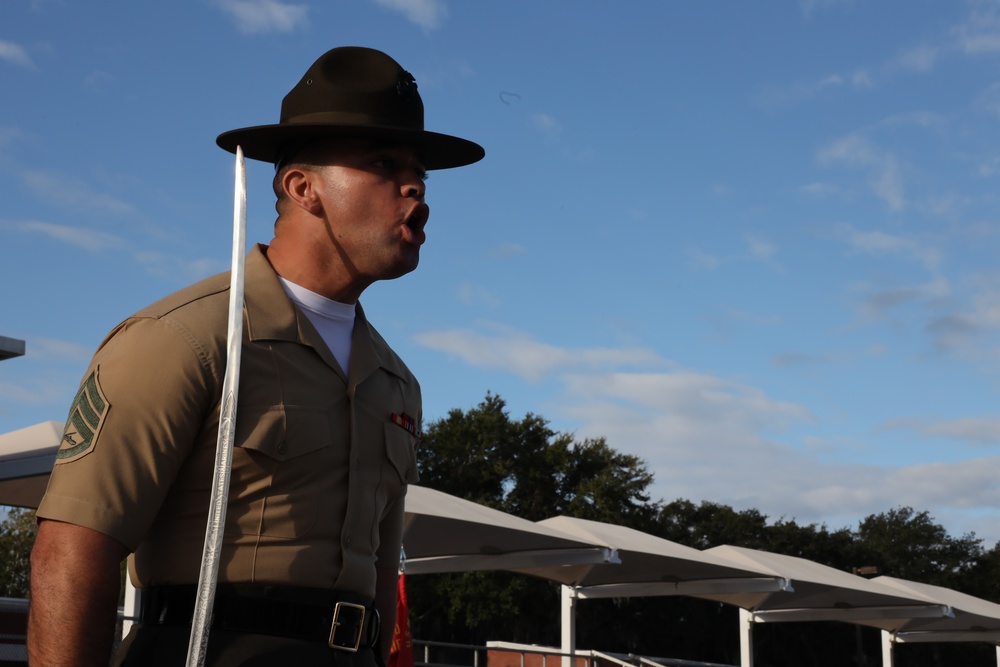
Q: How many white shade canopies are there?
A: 5